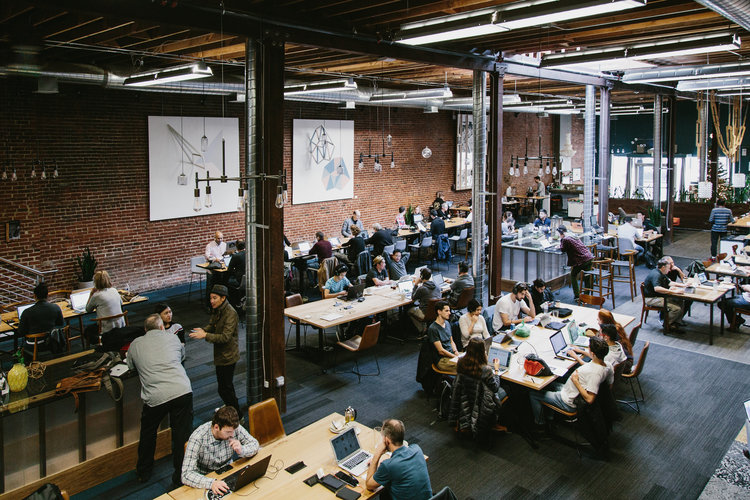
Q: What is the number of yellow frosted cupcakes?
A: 0